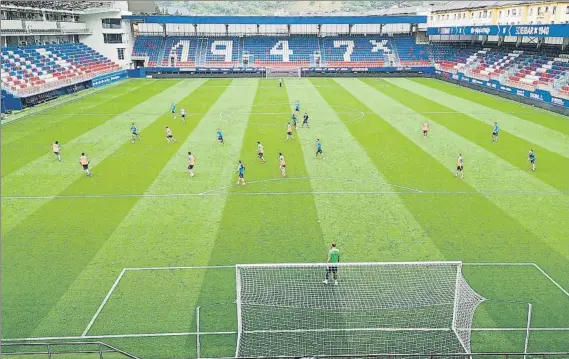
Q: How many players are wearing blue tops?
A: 9